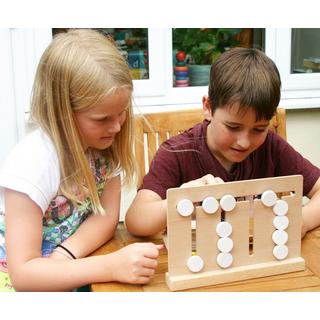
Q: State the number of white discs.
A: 12